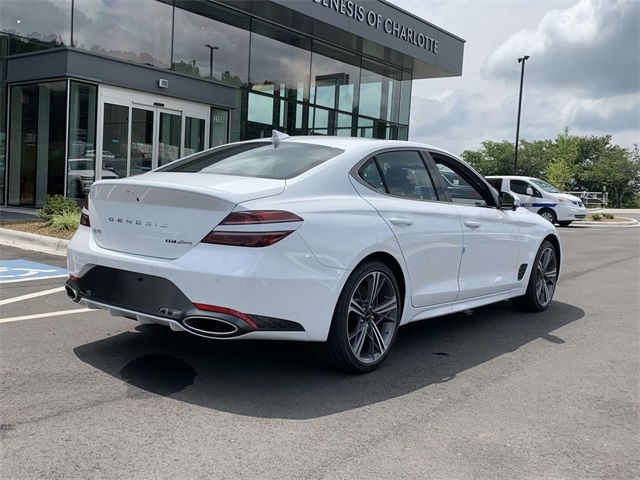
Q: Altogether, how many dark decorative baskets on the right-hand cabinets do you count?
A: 0